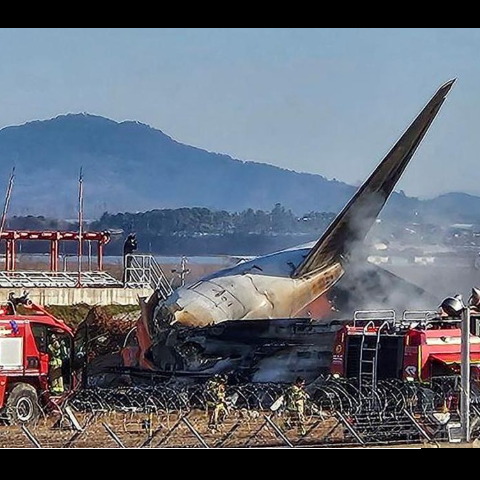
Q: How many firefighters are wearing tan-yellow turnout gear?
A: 3